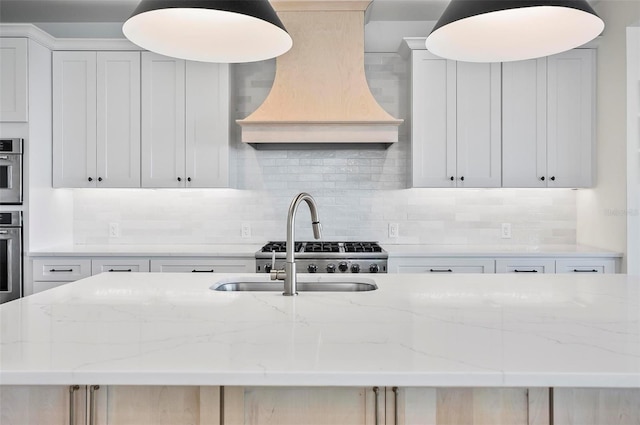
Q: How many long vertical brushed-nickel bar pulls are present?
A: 4